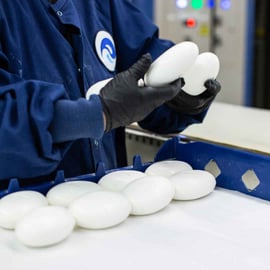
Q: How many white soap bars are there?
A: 11